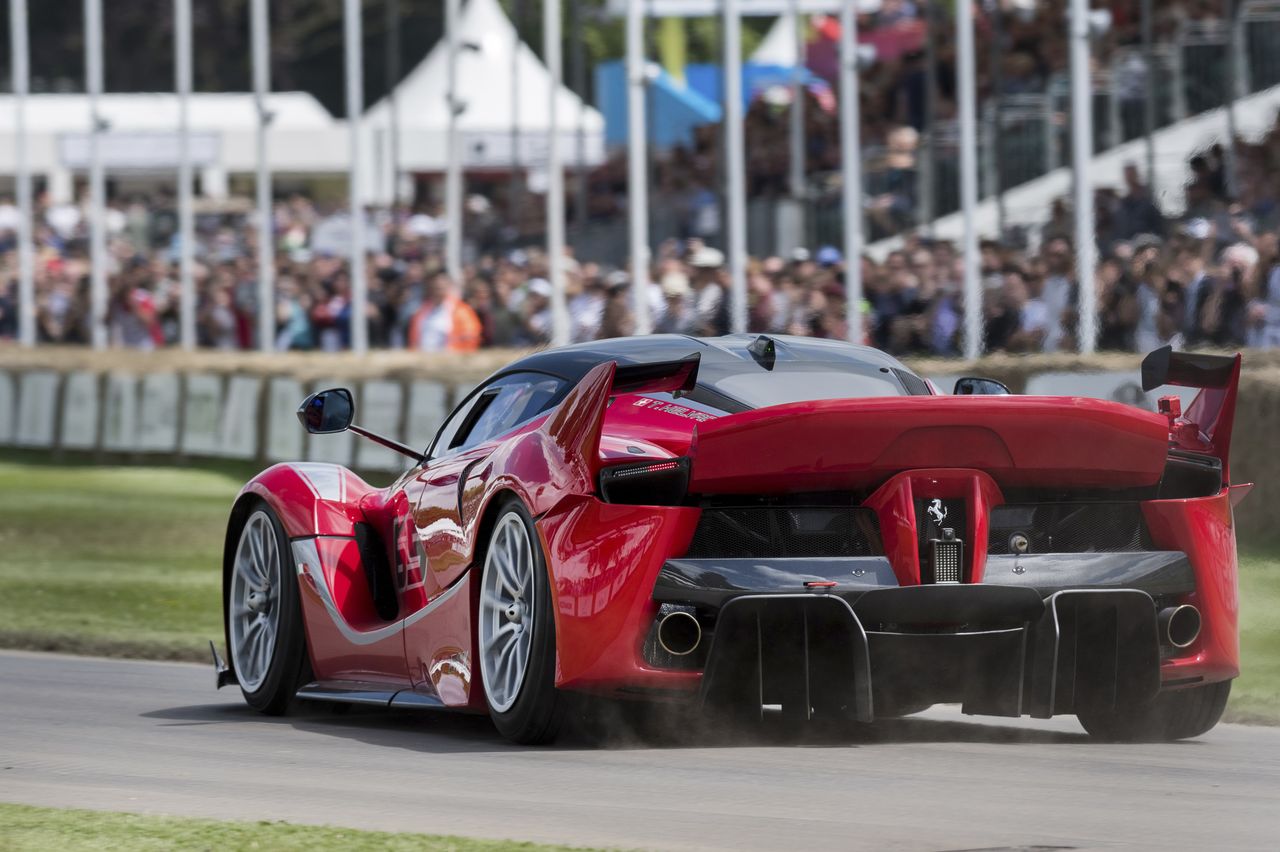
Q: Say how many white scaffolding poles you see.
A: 12